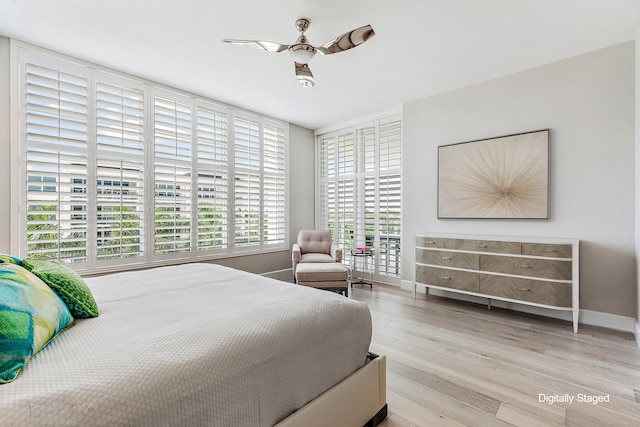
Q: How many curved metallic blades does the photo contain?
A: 3